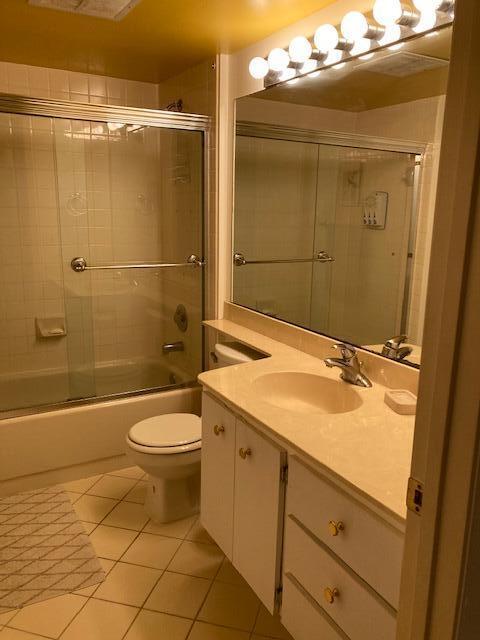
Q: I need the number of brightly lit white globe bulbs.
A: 7